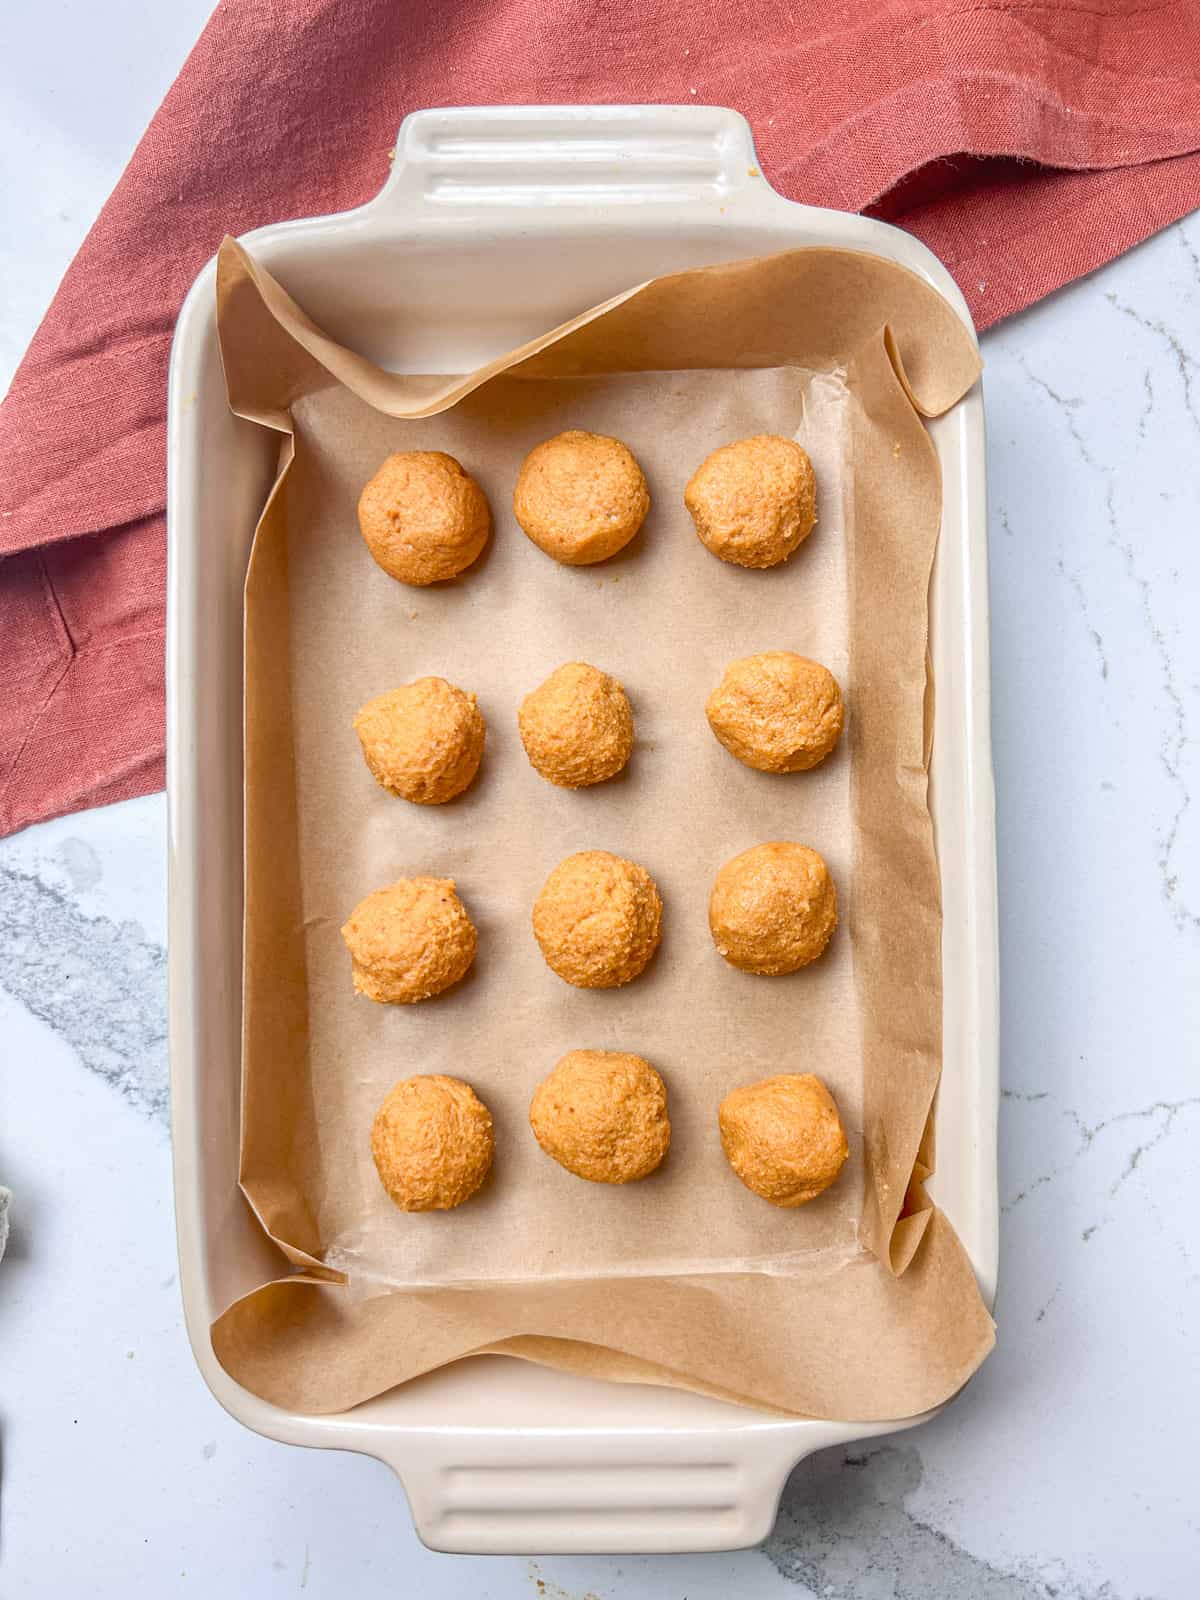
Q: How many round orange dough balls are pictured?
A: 12